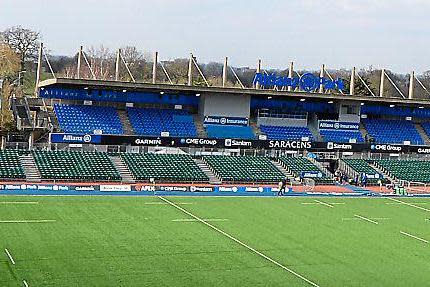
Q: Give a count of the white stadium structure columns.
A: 12